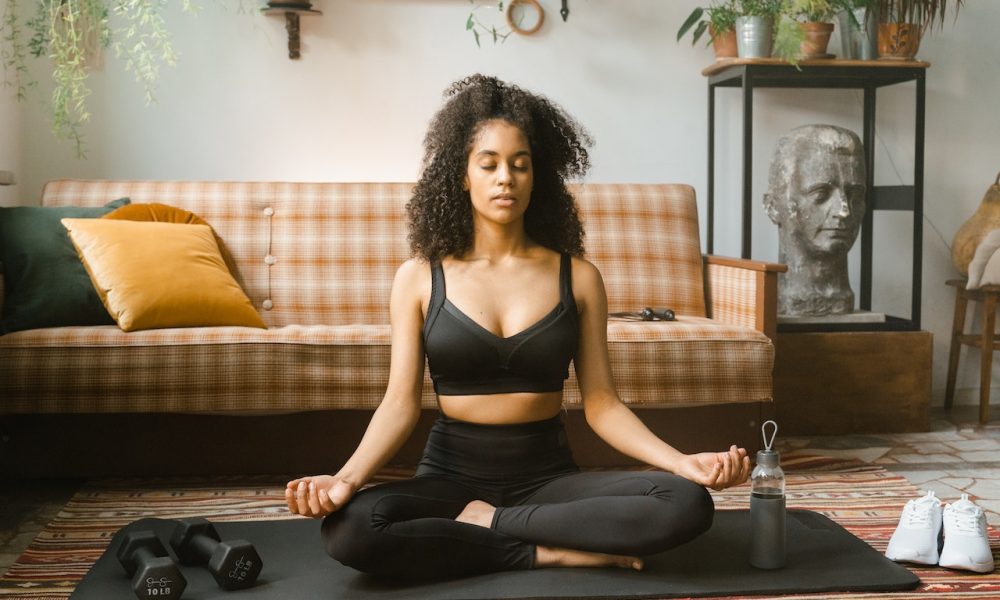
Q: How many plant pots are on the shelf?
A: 5